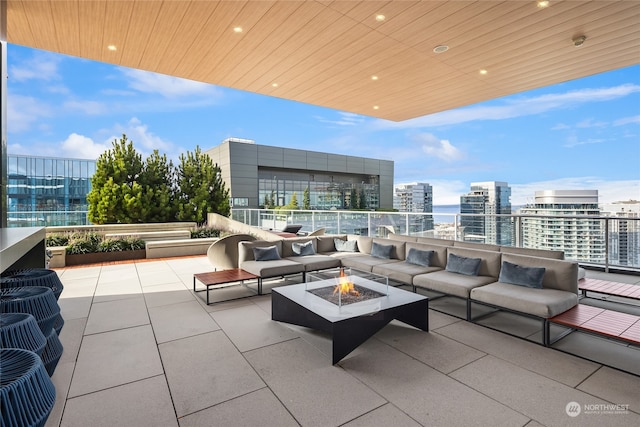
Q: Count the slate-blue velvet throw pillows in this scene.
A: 7